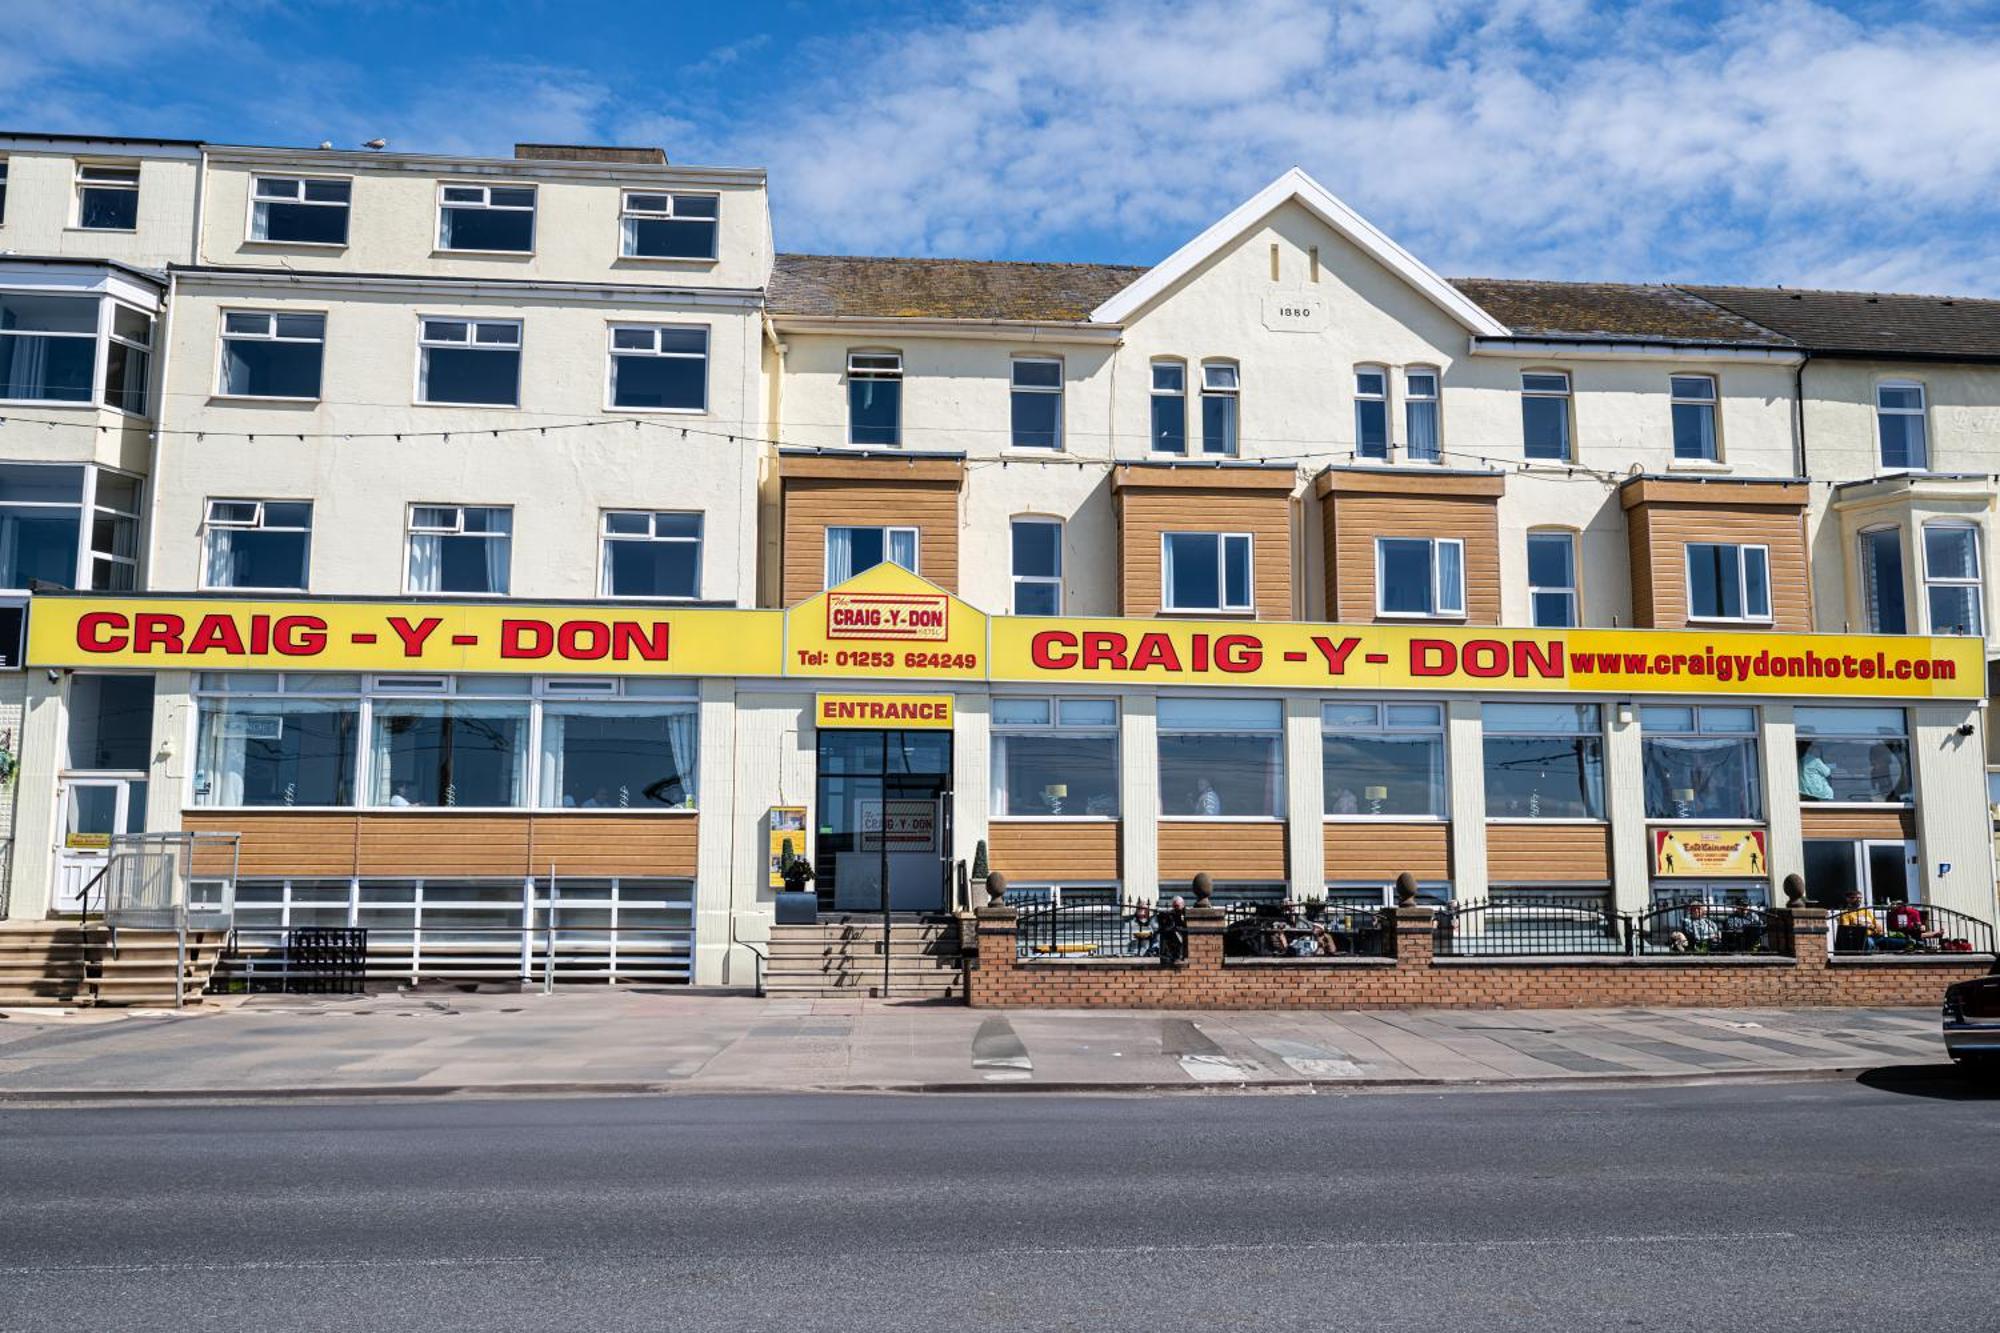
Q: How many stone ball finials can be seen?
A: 4